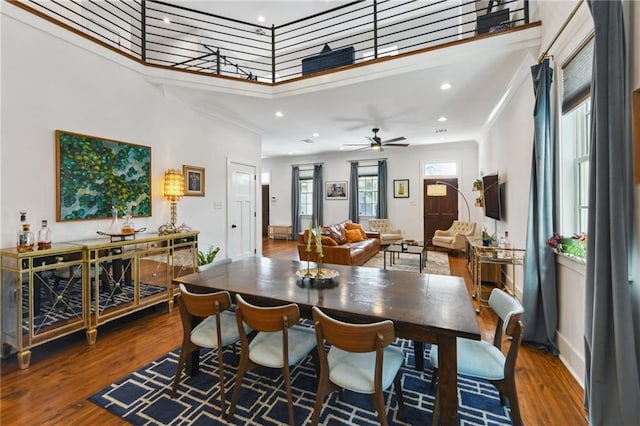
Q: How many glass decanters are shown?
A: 2